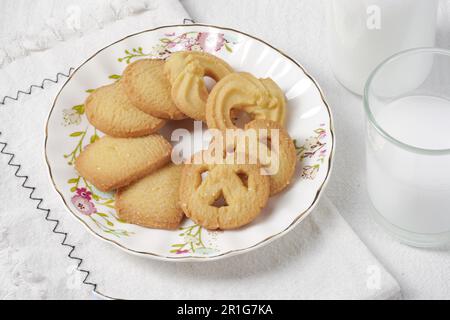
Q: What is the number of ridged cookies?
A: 2